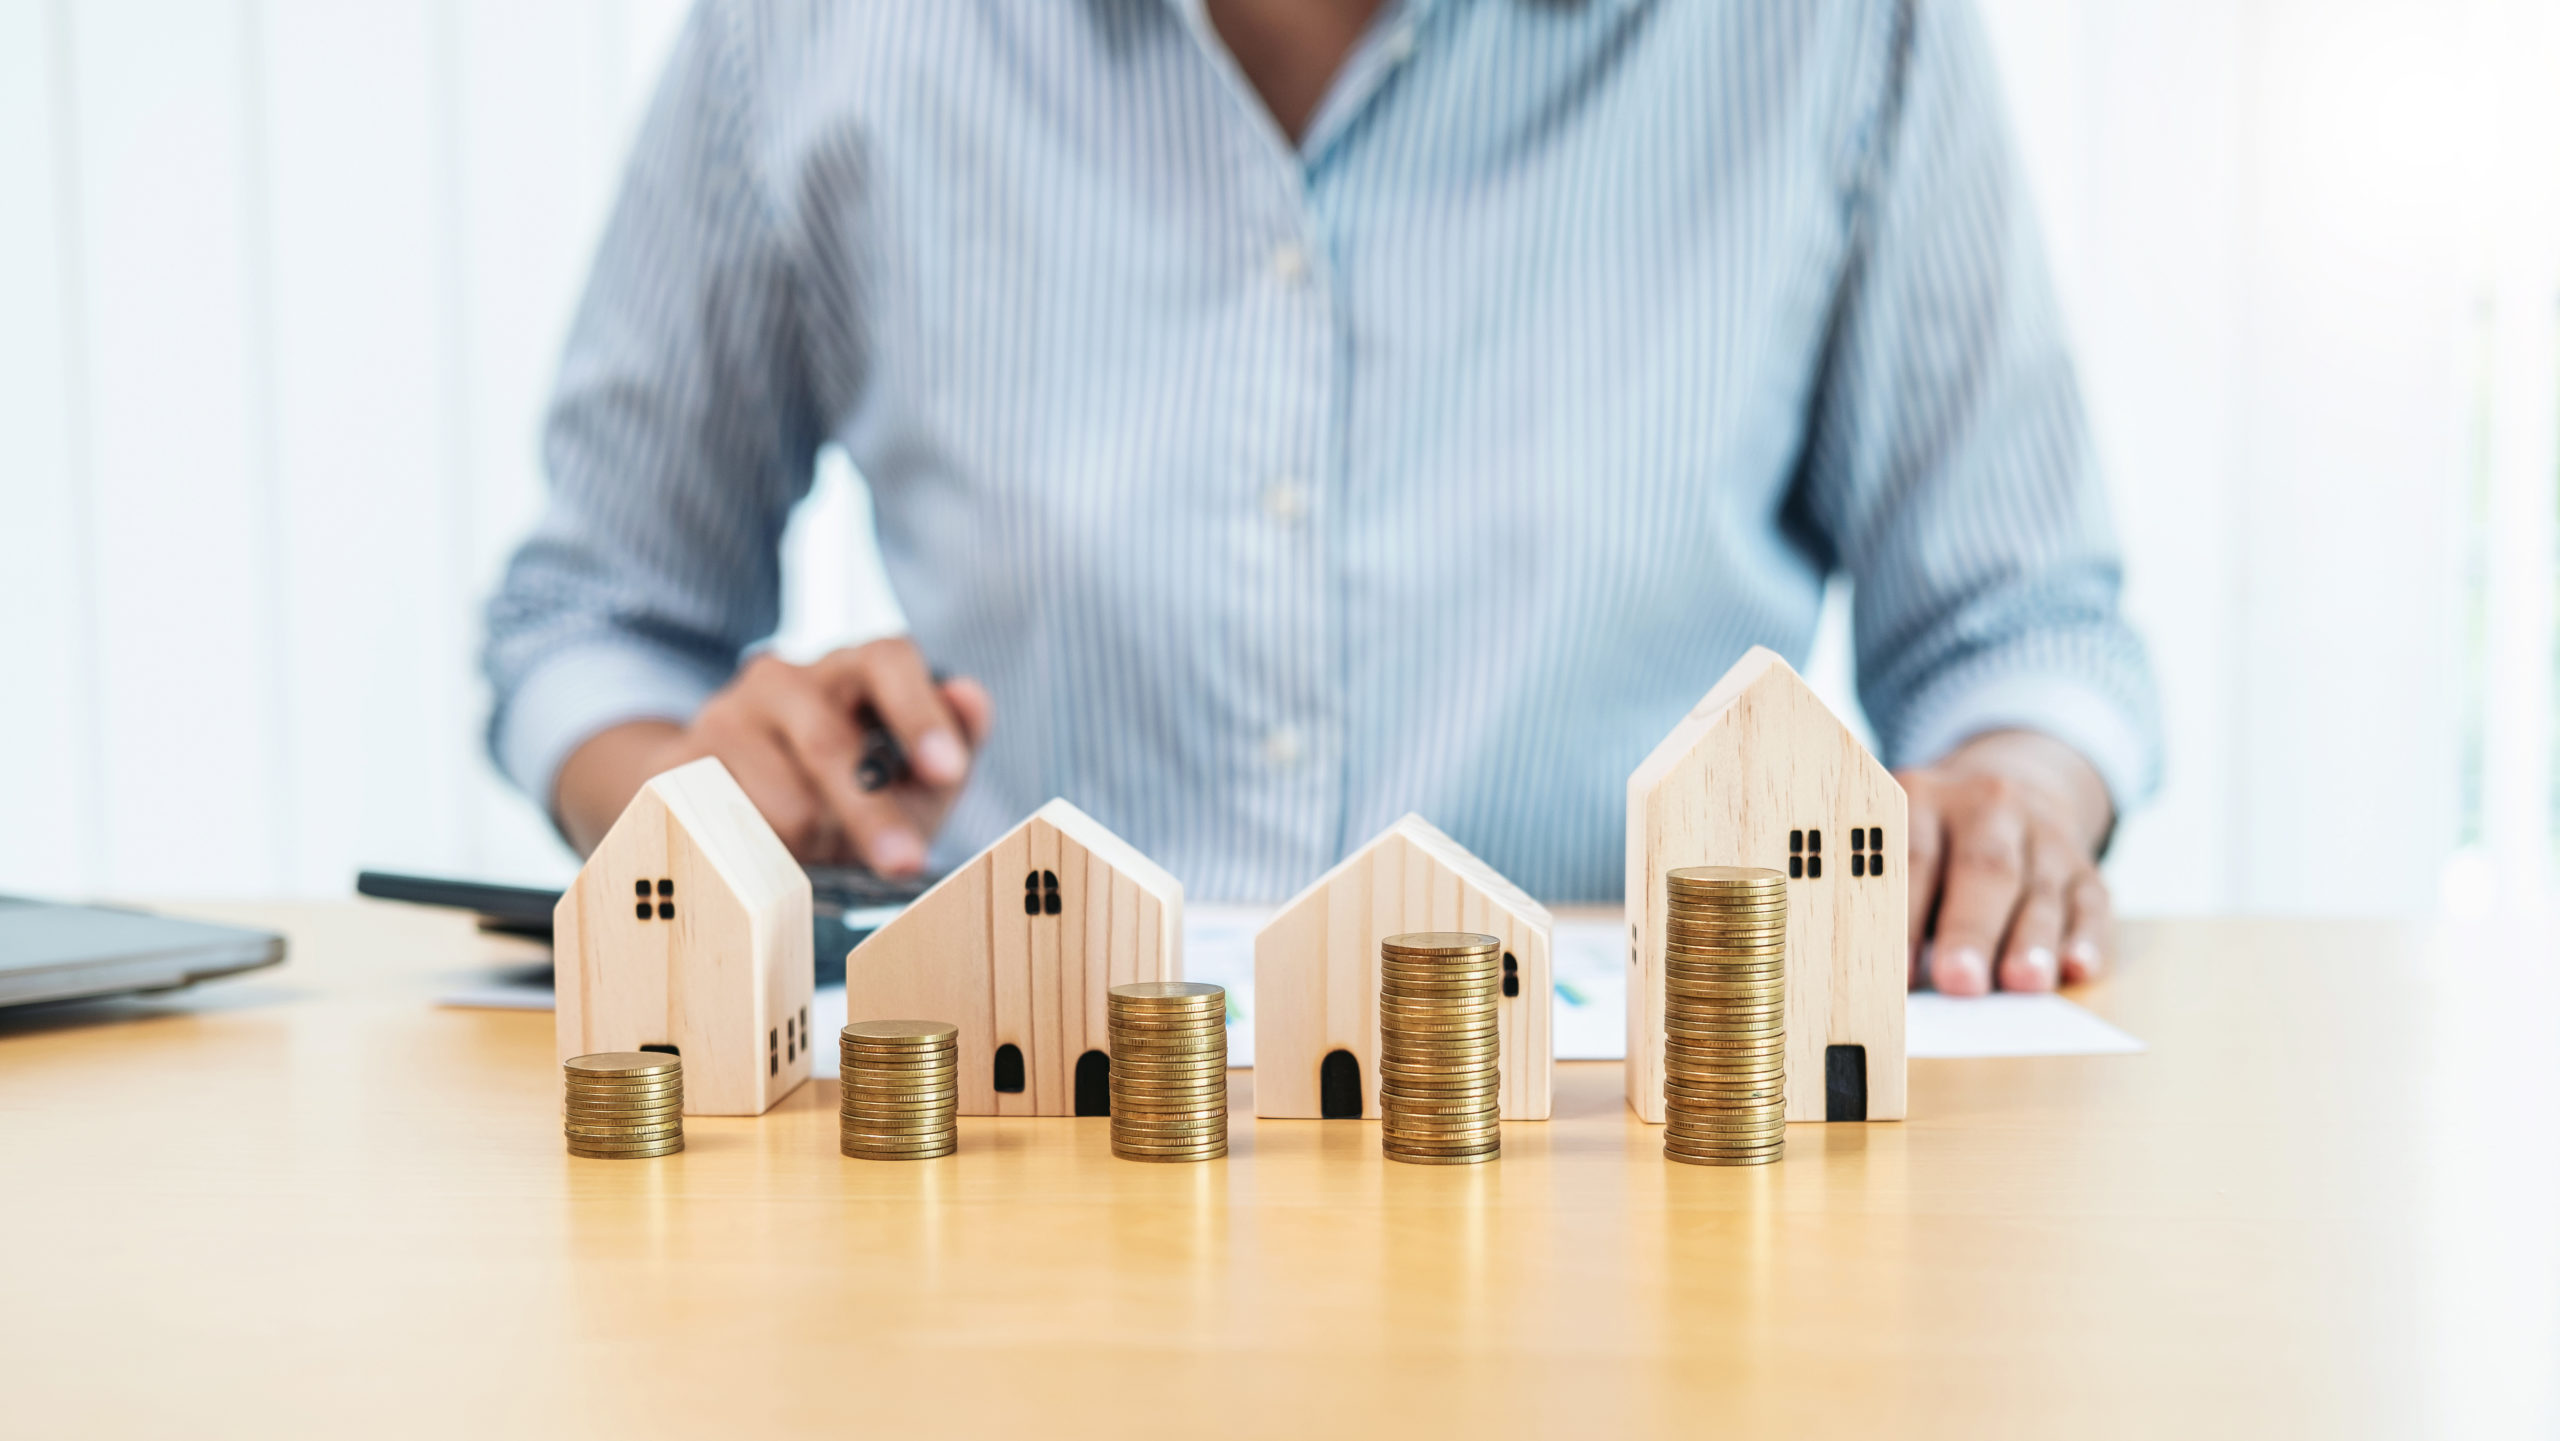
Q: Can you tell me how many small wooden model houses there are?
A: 4